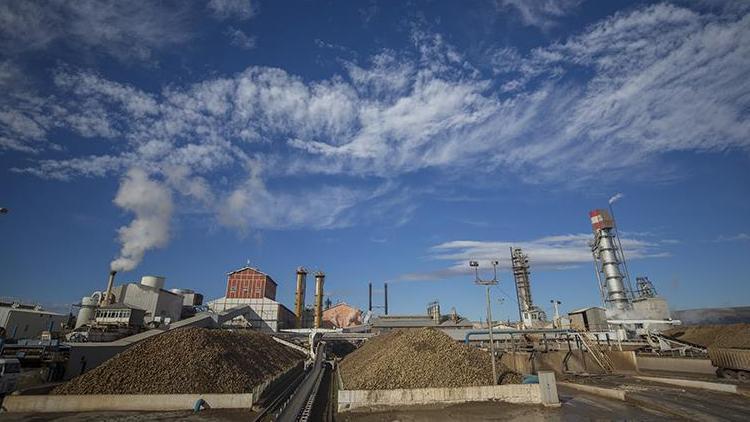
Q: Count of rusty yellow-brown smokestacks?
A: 2